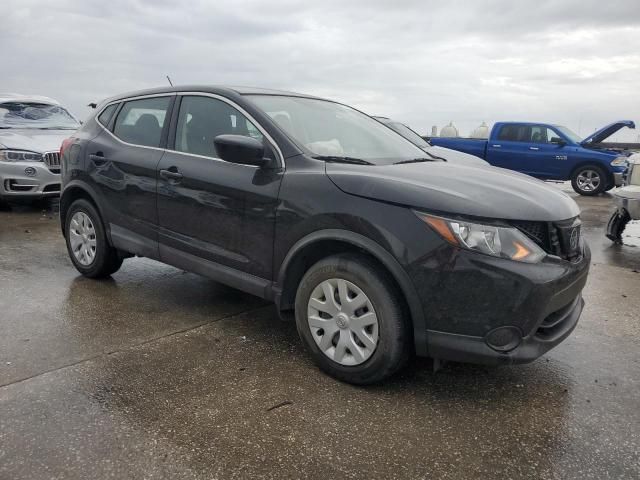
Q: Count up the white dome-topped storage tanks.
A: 2